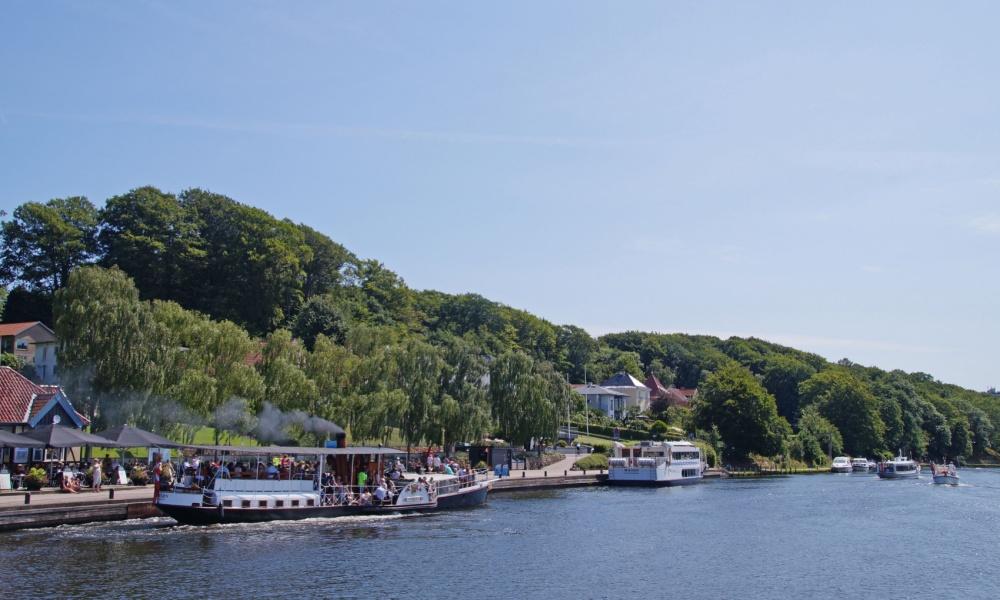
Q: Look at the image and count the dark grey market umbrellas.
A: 3